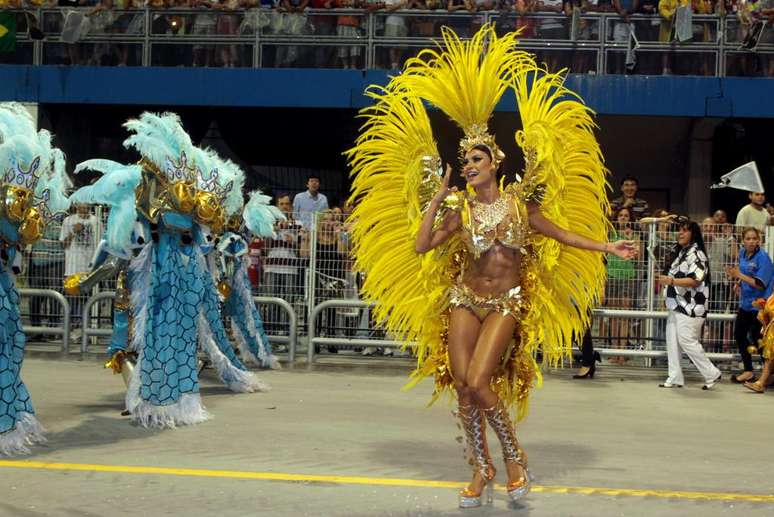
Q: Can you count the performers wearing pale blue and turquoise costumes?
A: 3